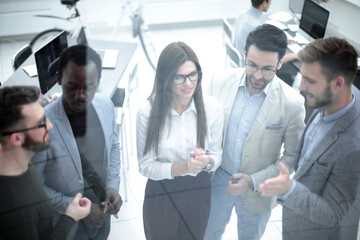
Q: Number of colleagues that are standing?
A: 5